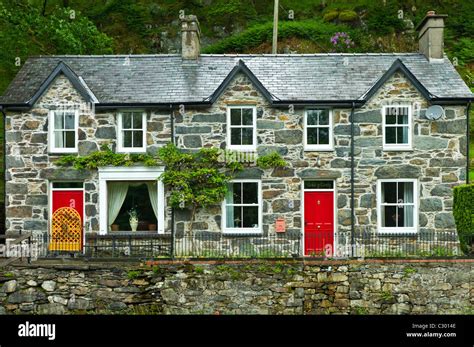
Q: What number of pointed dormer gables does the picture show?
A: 3